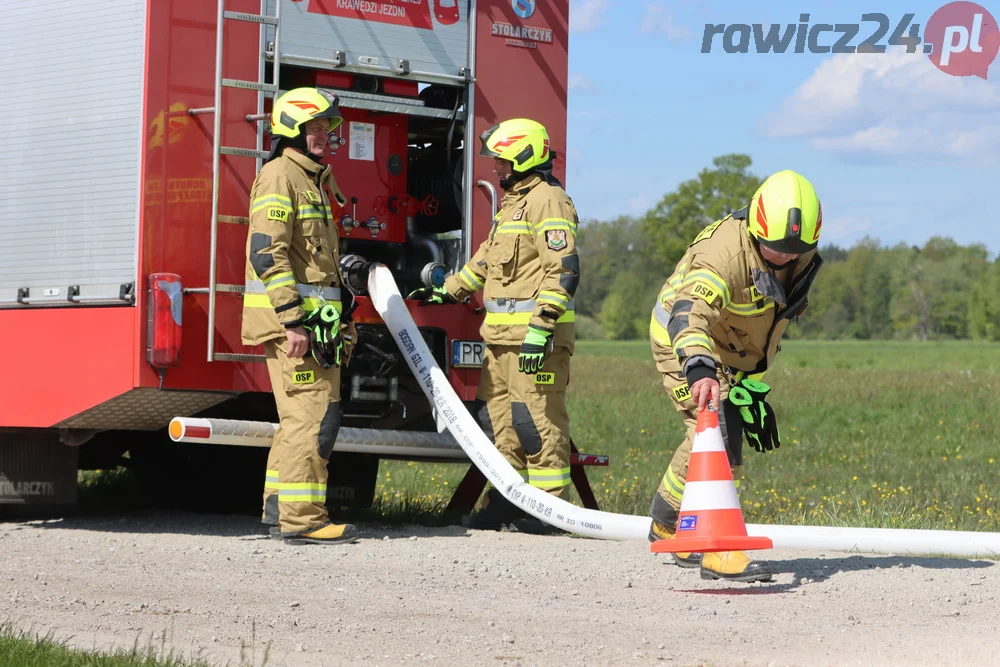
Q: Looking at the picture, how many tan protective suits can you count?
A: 3